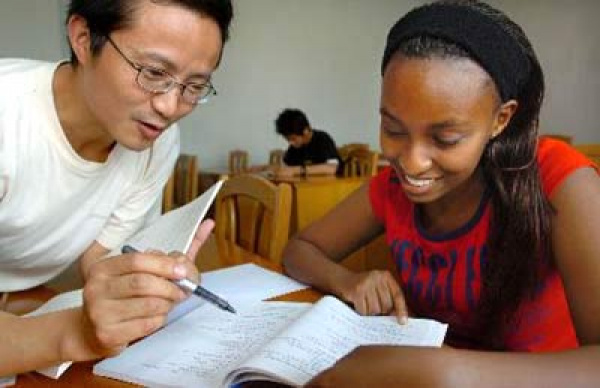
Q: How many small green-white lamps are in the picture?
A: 0